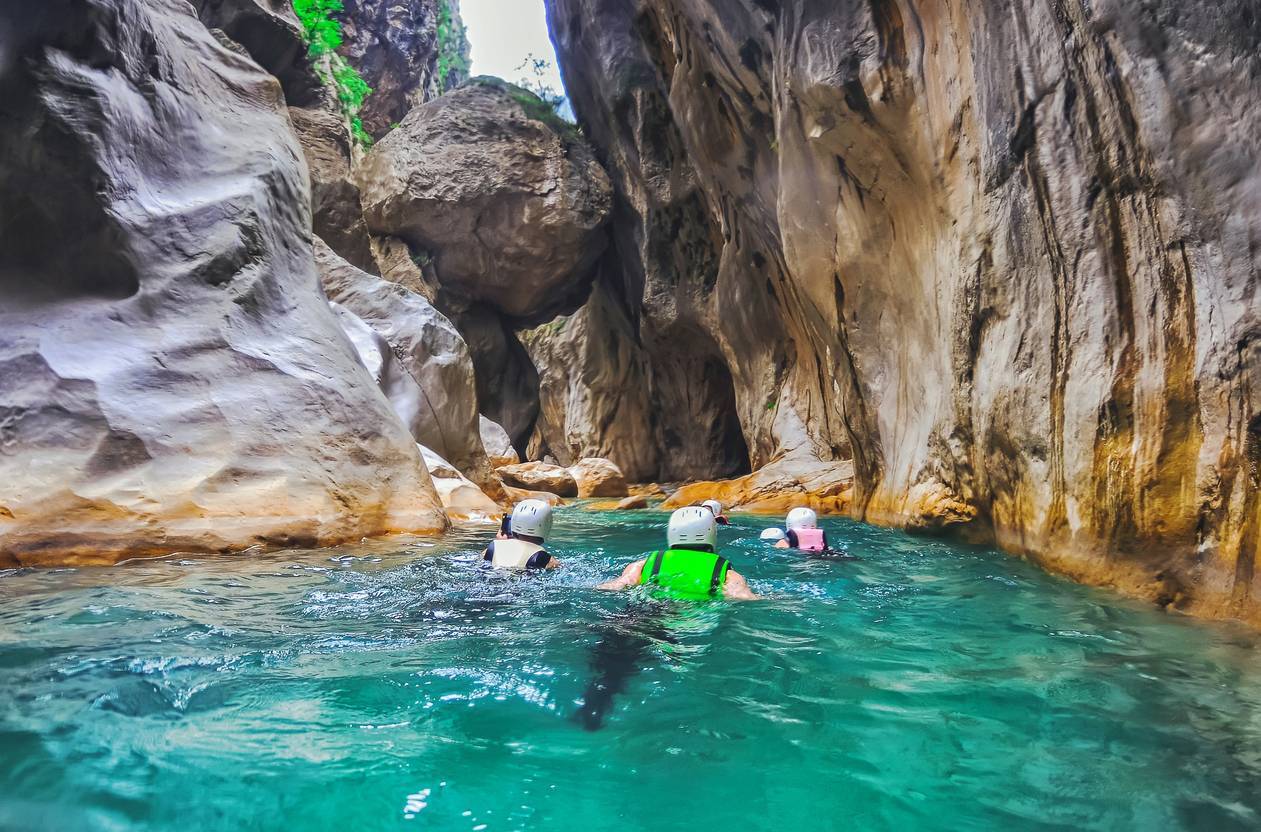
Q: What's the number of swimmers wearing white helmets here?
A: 5